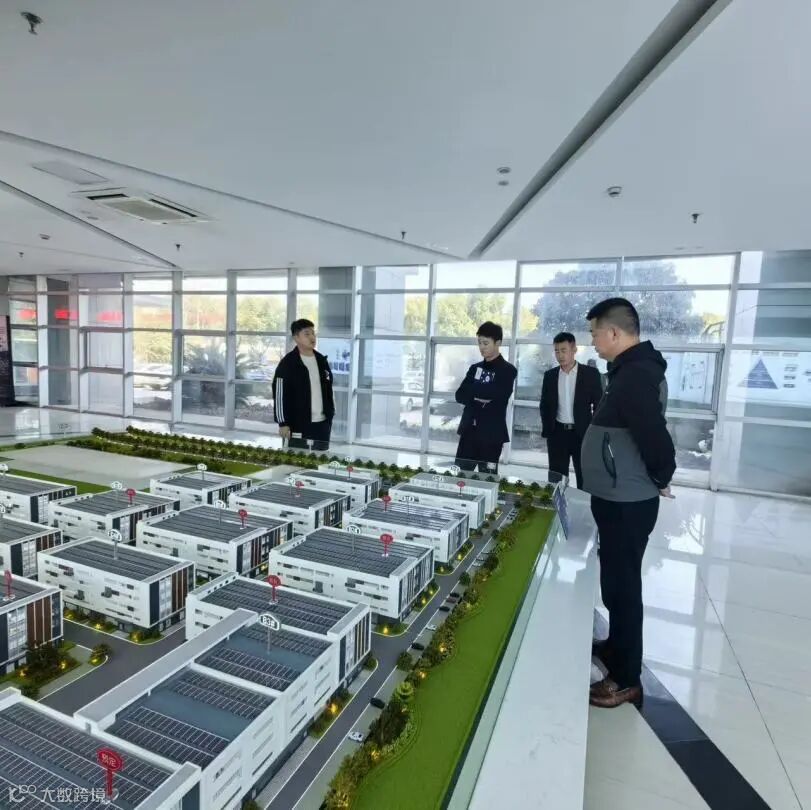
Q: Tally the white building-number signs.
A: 14